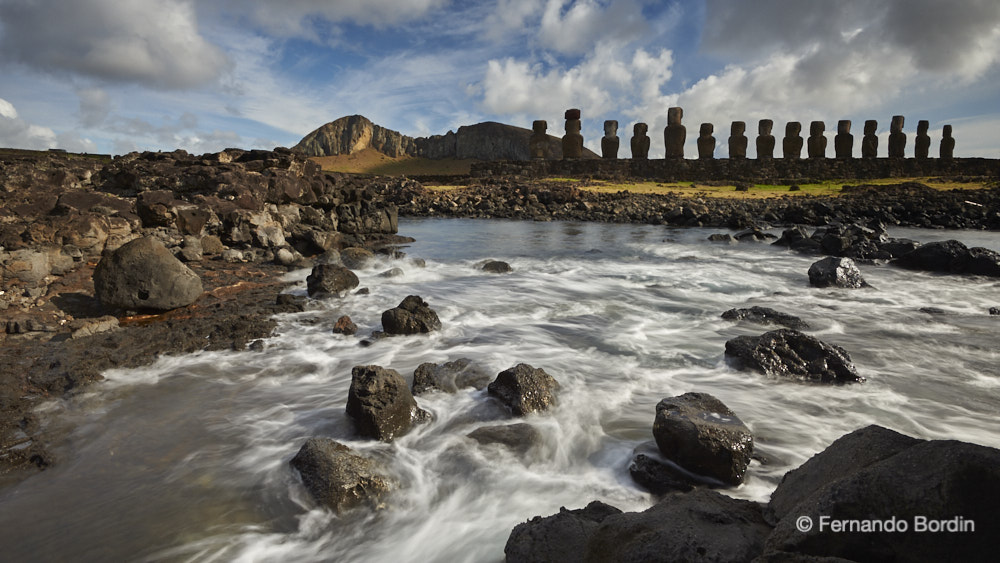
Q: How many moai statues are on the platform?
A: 15